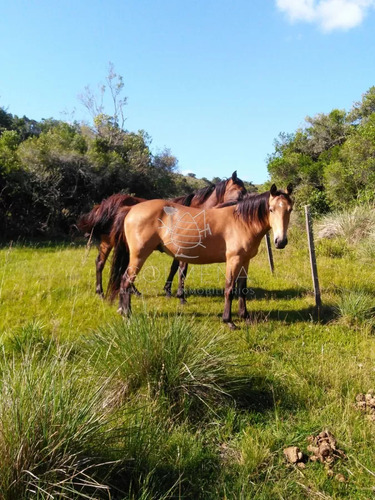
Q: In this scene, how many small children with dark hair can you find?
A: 0